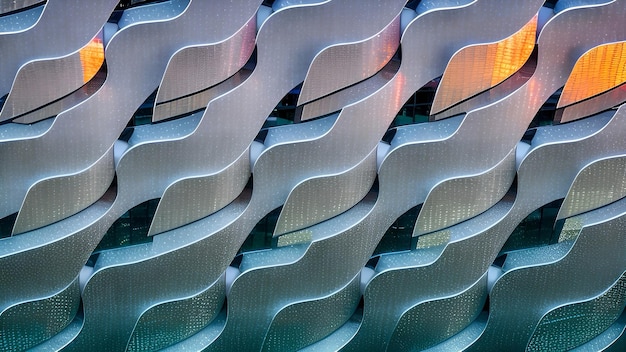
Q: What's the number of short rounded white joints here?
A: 12